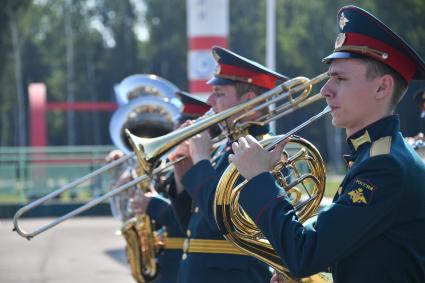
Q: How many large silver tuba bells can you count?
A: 2